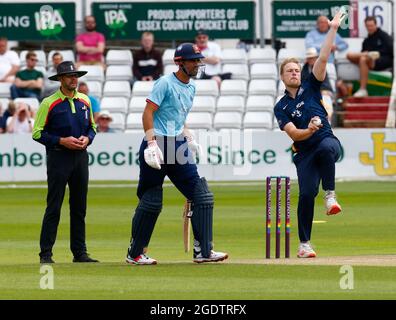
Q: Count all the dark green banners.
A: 3